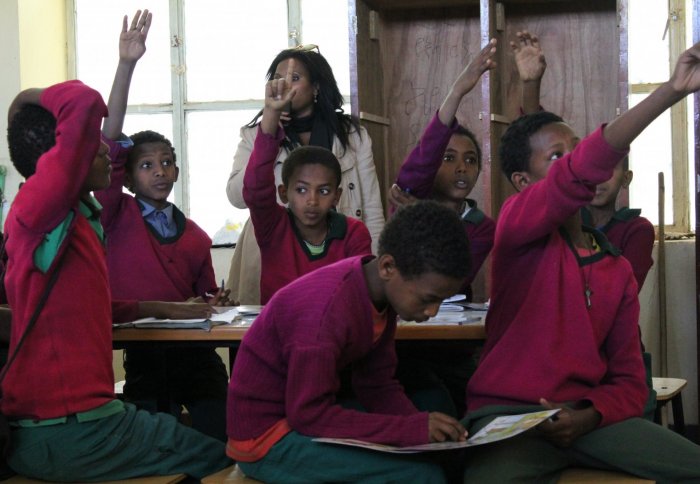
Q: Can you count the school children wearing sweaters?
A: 7